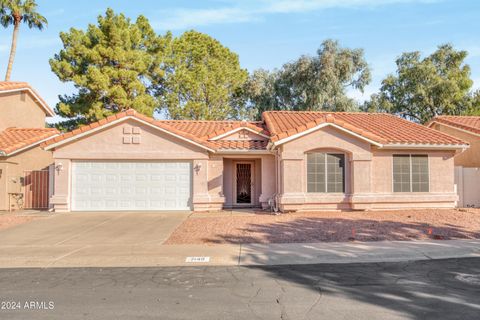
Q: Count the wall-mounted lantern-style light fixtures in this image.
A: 2